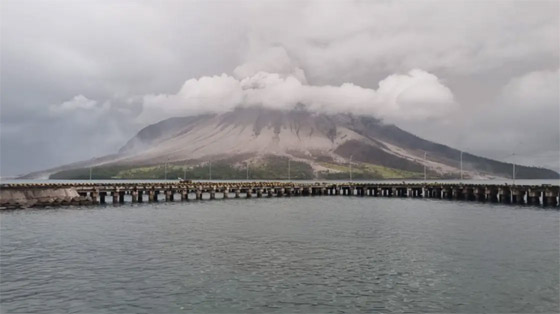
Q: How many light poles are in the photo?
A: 10